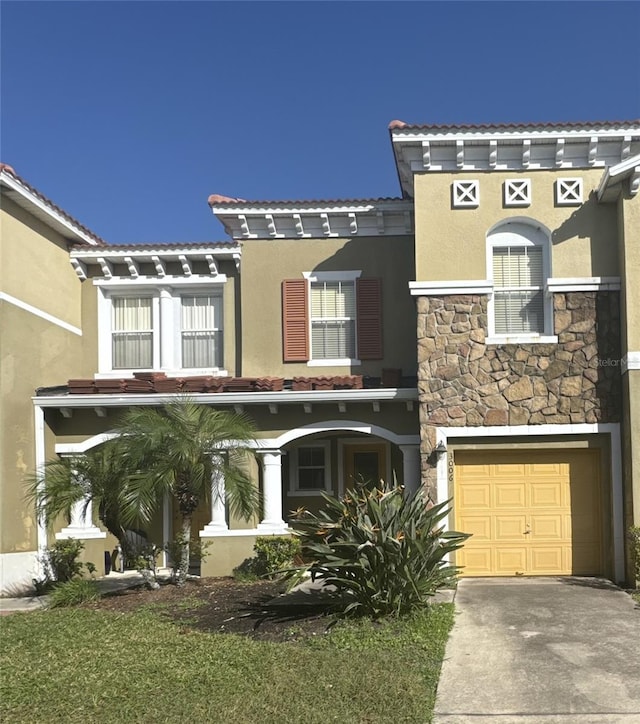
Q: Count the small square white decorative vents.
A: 3